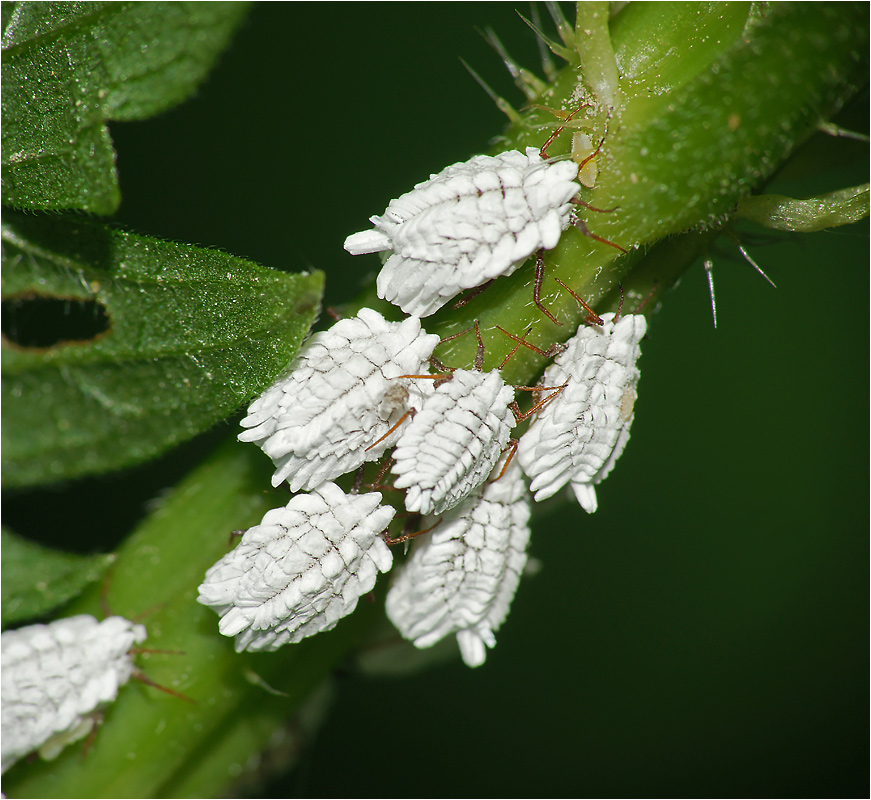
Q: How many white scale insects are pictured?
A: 7